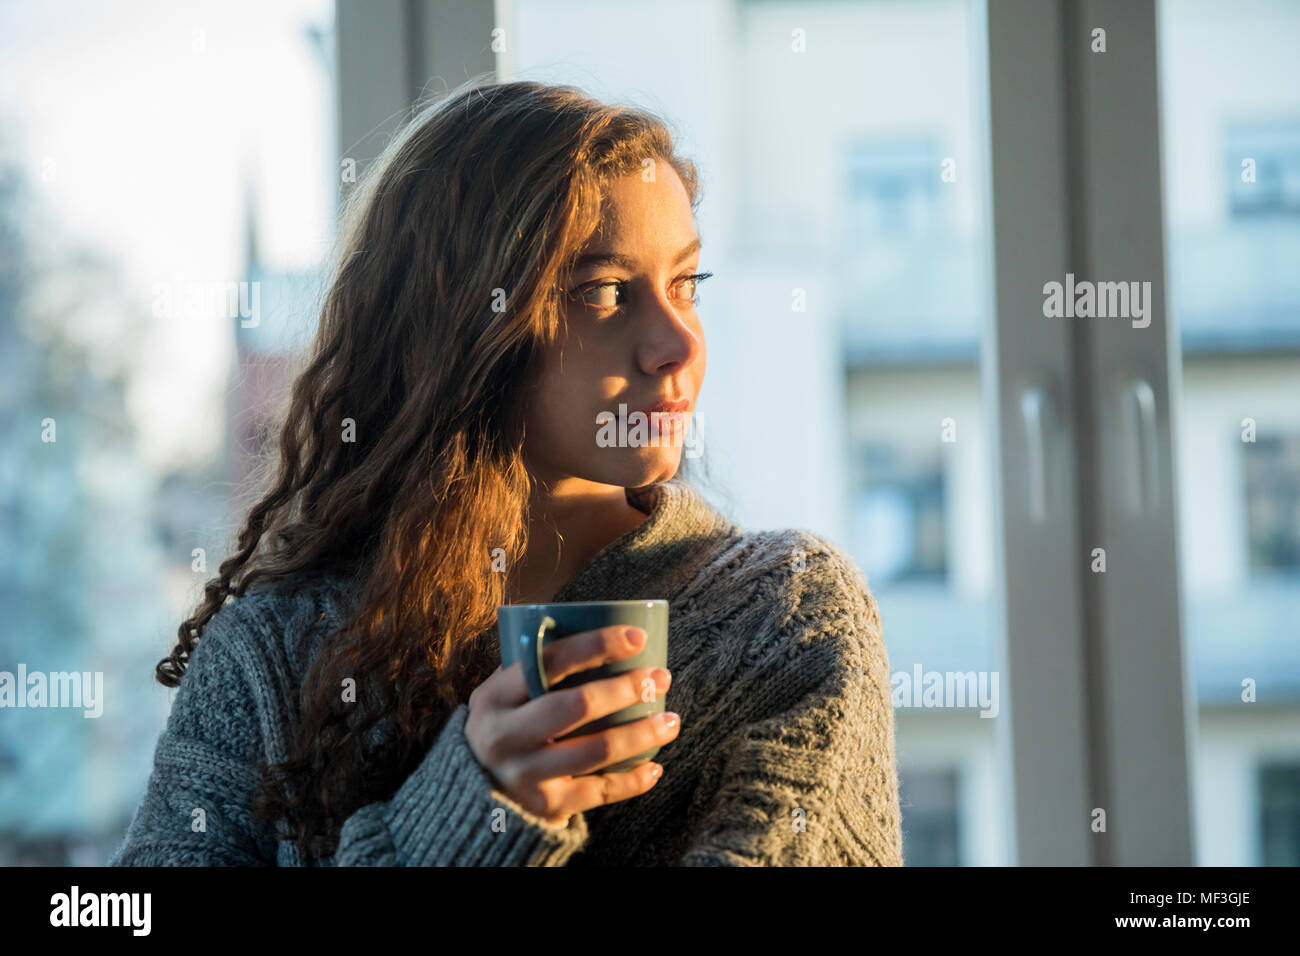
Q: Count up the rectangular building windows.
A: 6